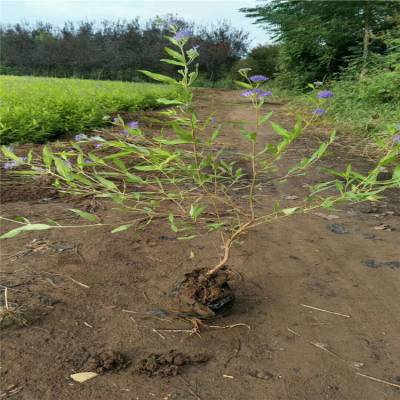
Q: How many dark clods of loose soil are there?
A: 2